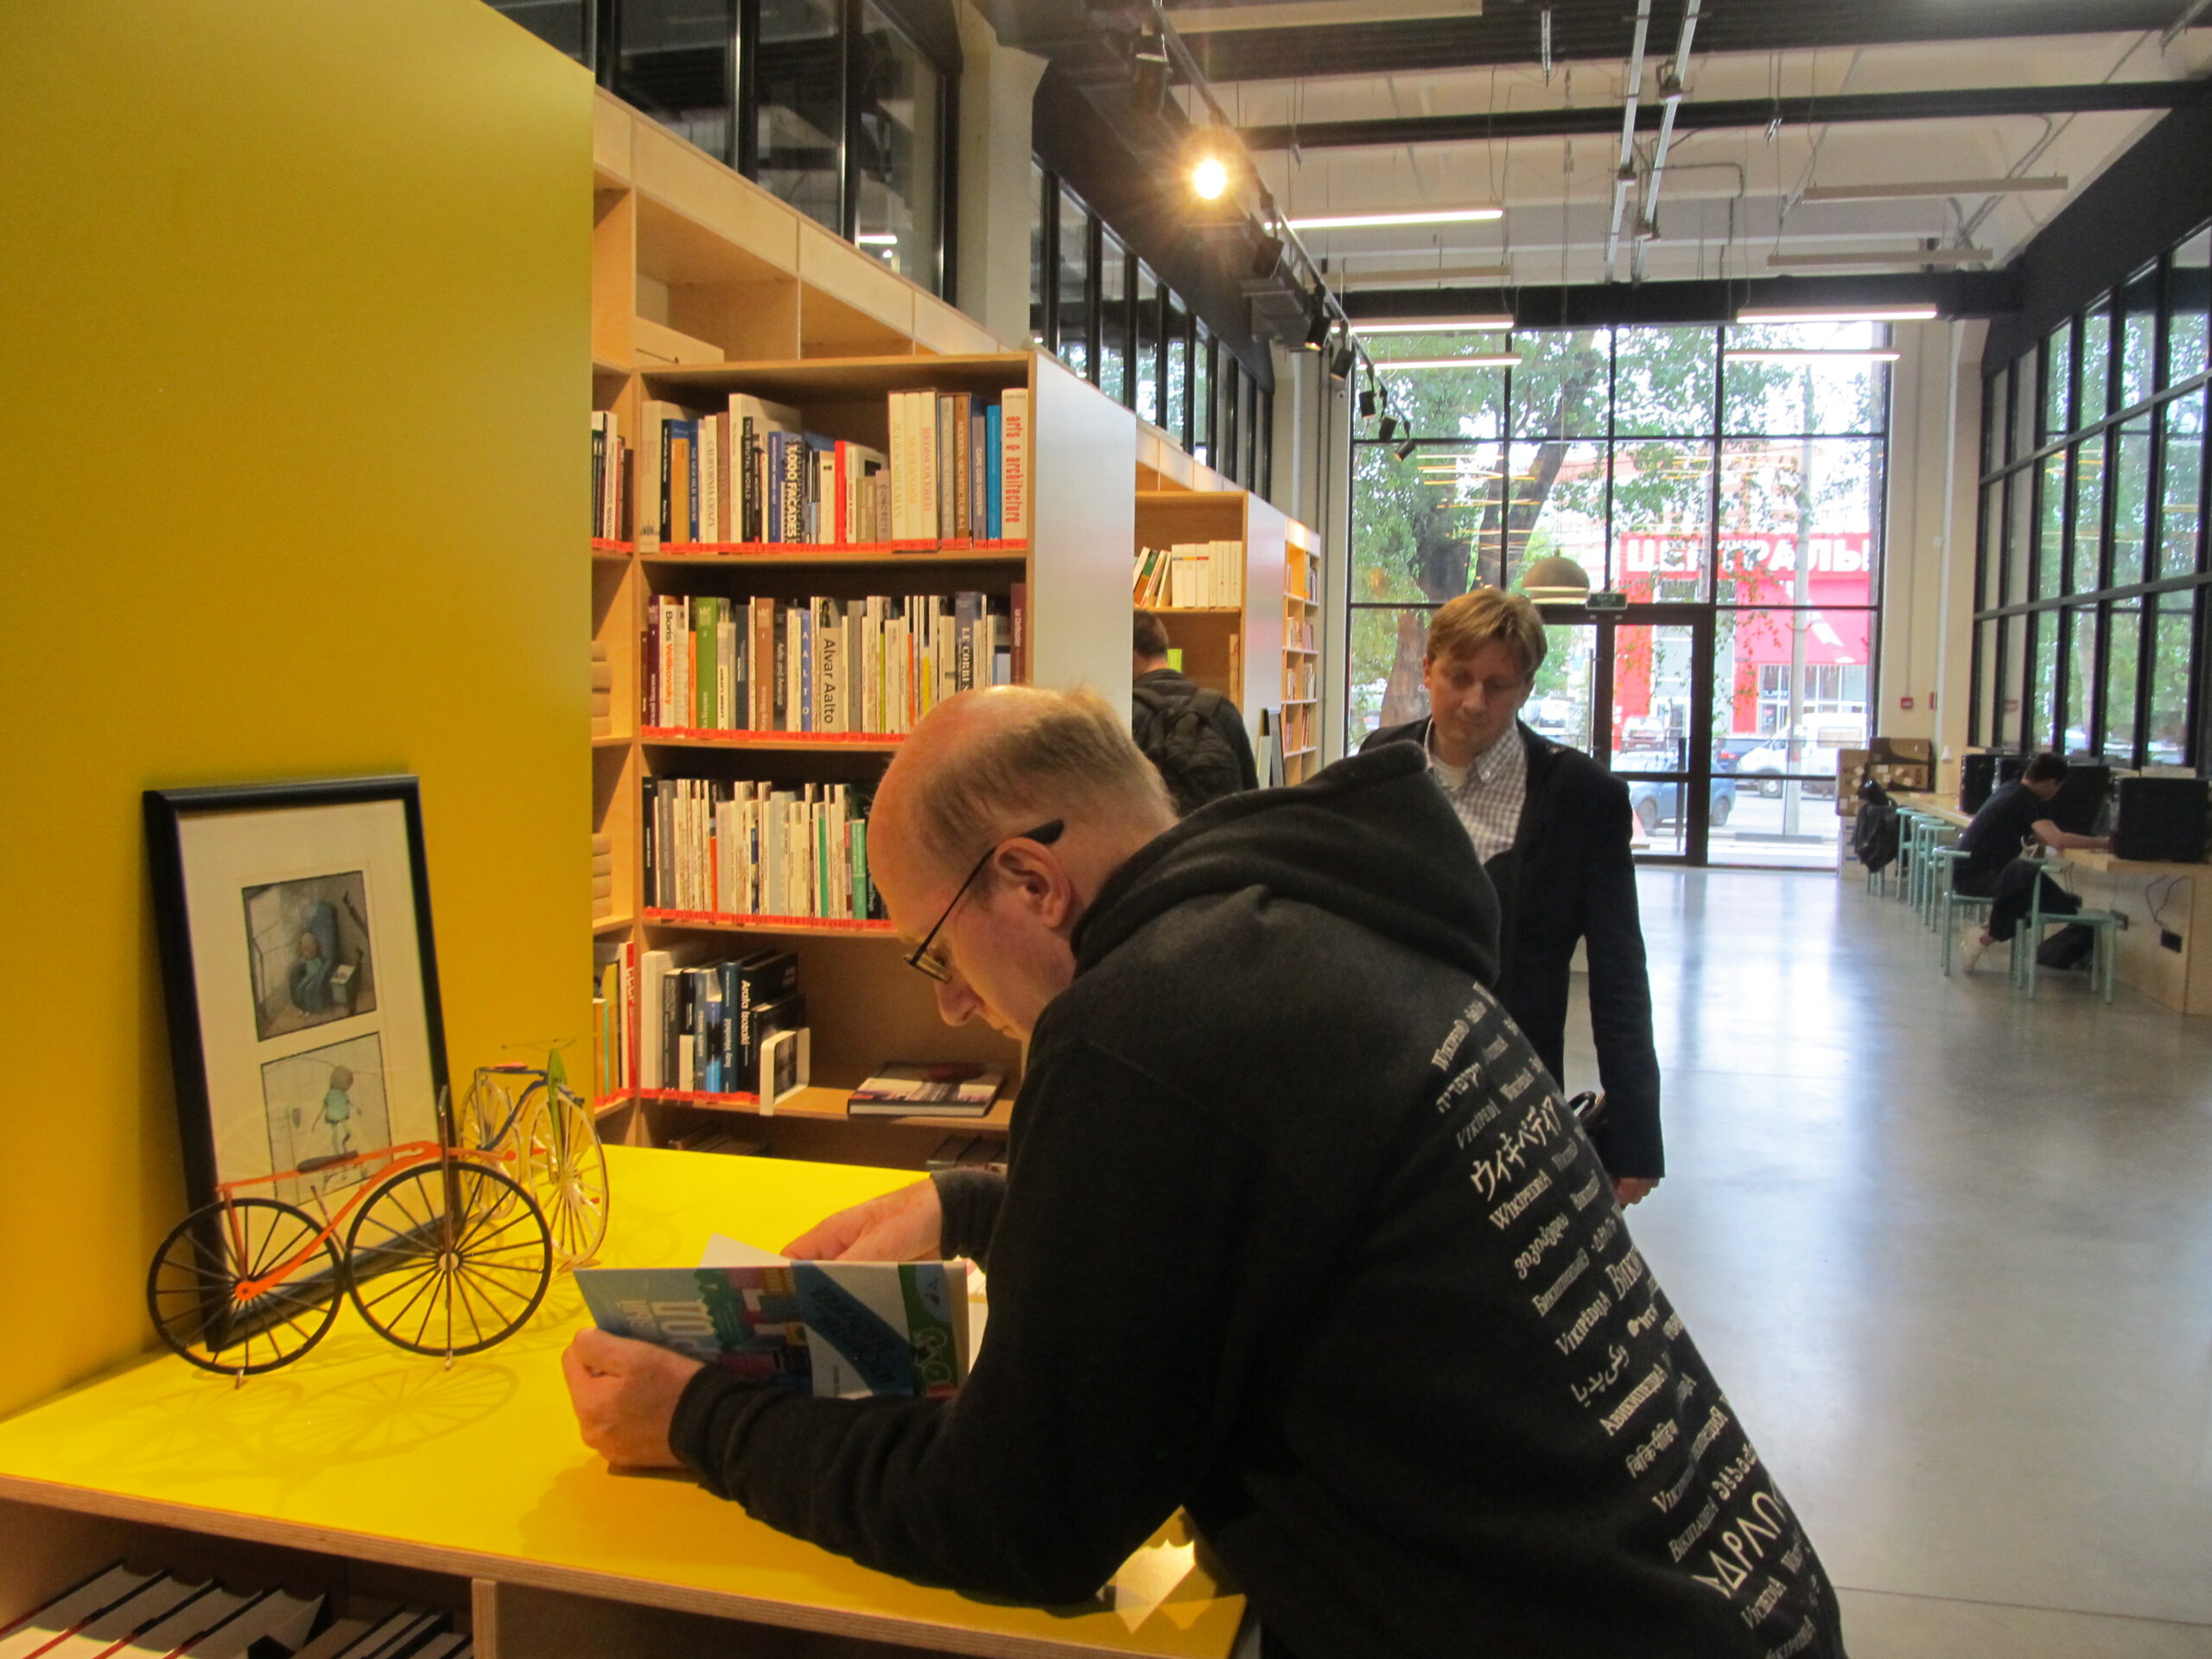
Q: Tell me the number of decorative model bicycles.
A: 2